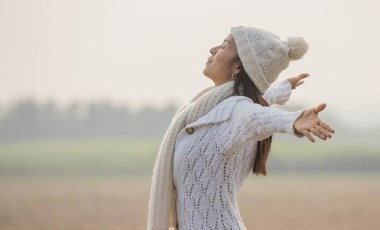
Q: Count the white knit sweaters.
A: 1